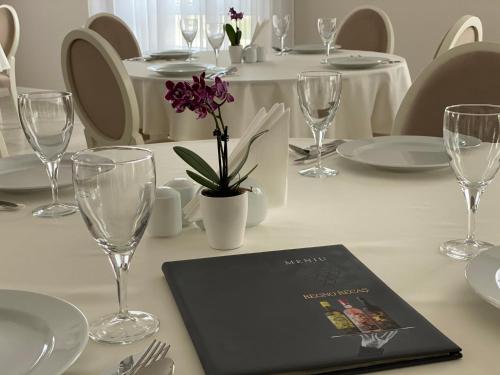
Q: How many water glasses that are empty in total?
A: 8